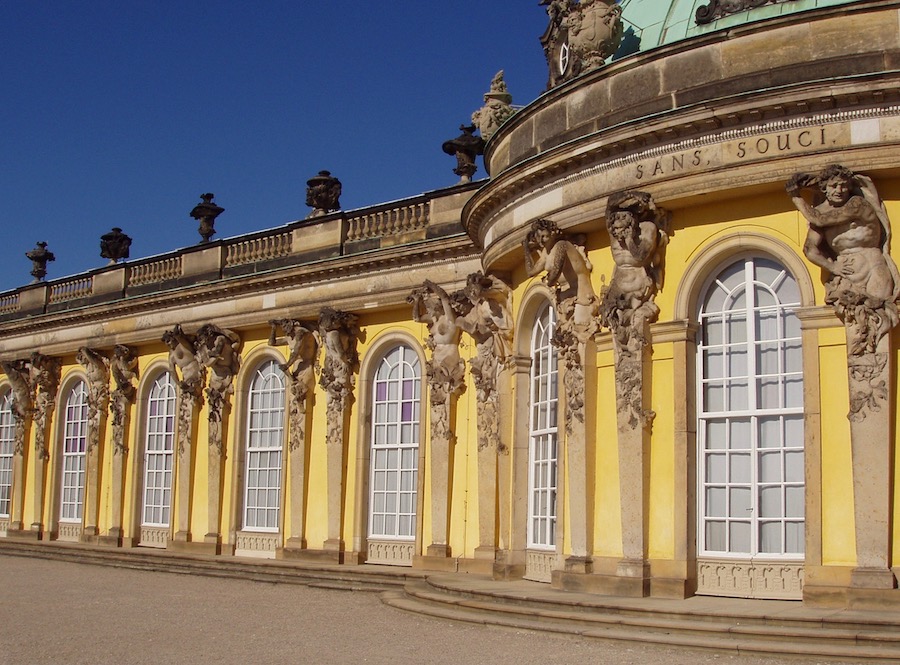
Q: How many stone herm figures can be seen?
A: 13